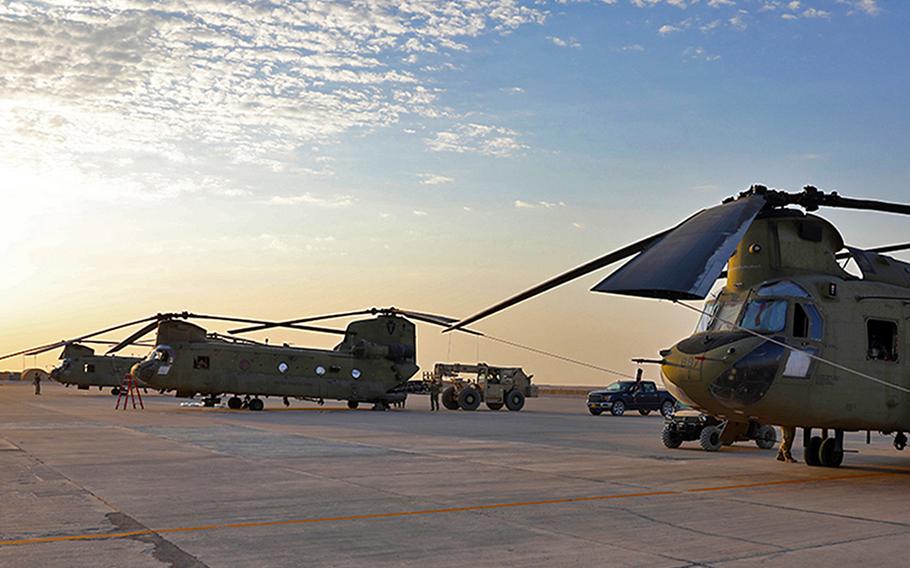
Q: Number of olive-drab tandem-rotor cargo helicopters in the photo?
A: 3